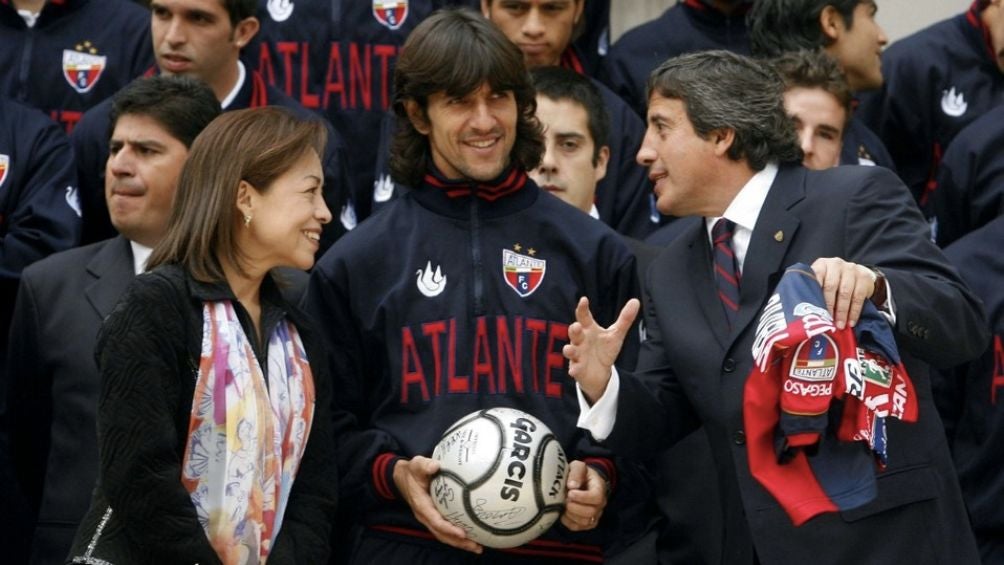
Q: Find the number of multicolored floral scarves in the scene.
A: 1